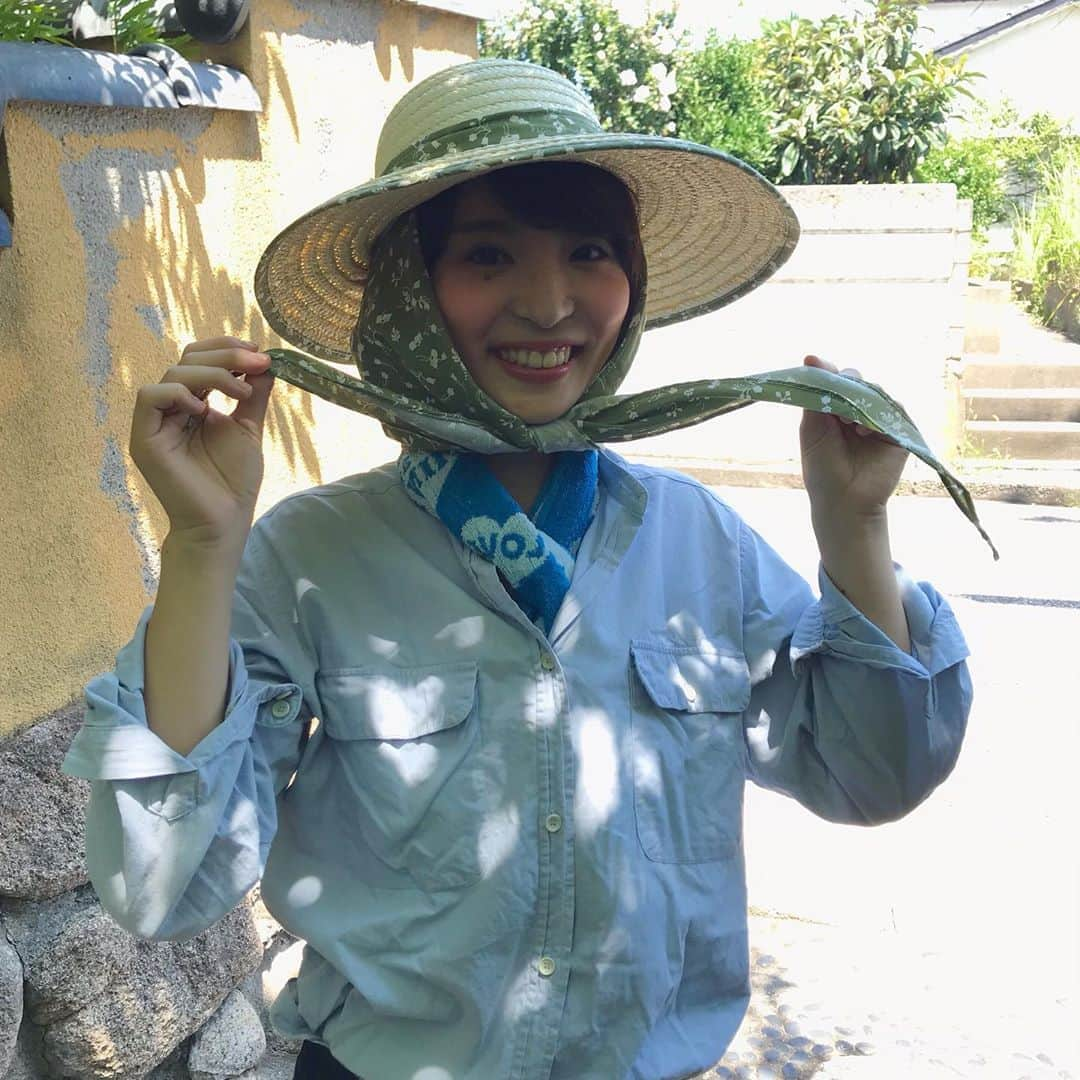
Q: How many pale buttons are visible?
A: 4